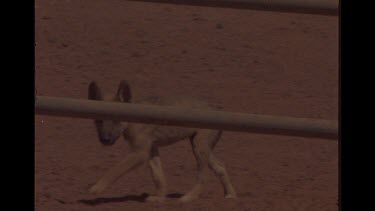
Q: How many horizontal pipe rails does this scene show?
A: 2